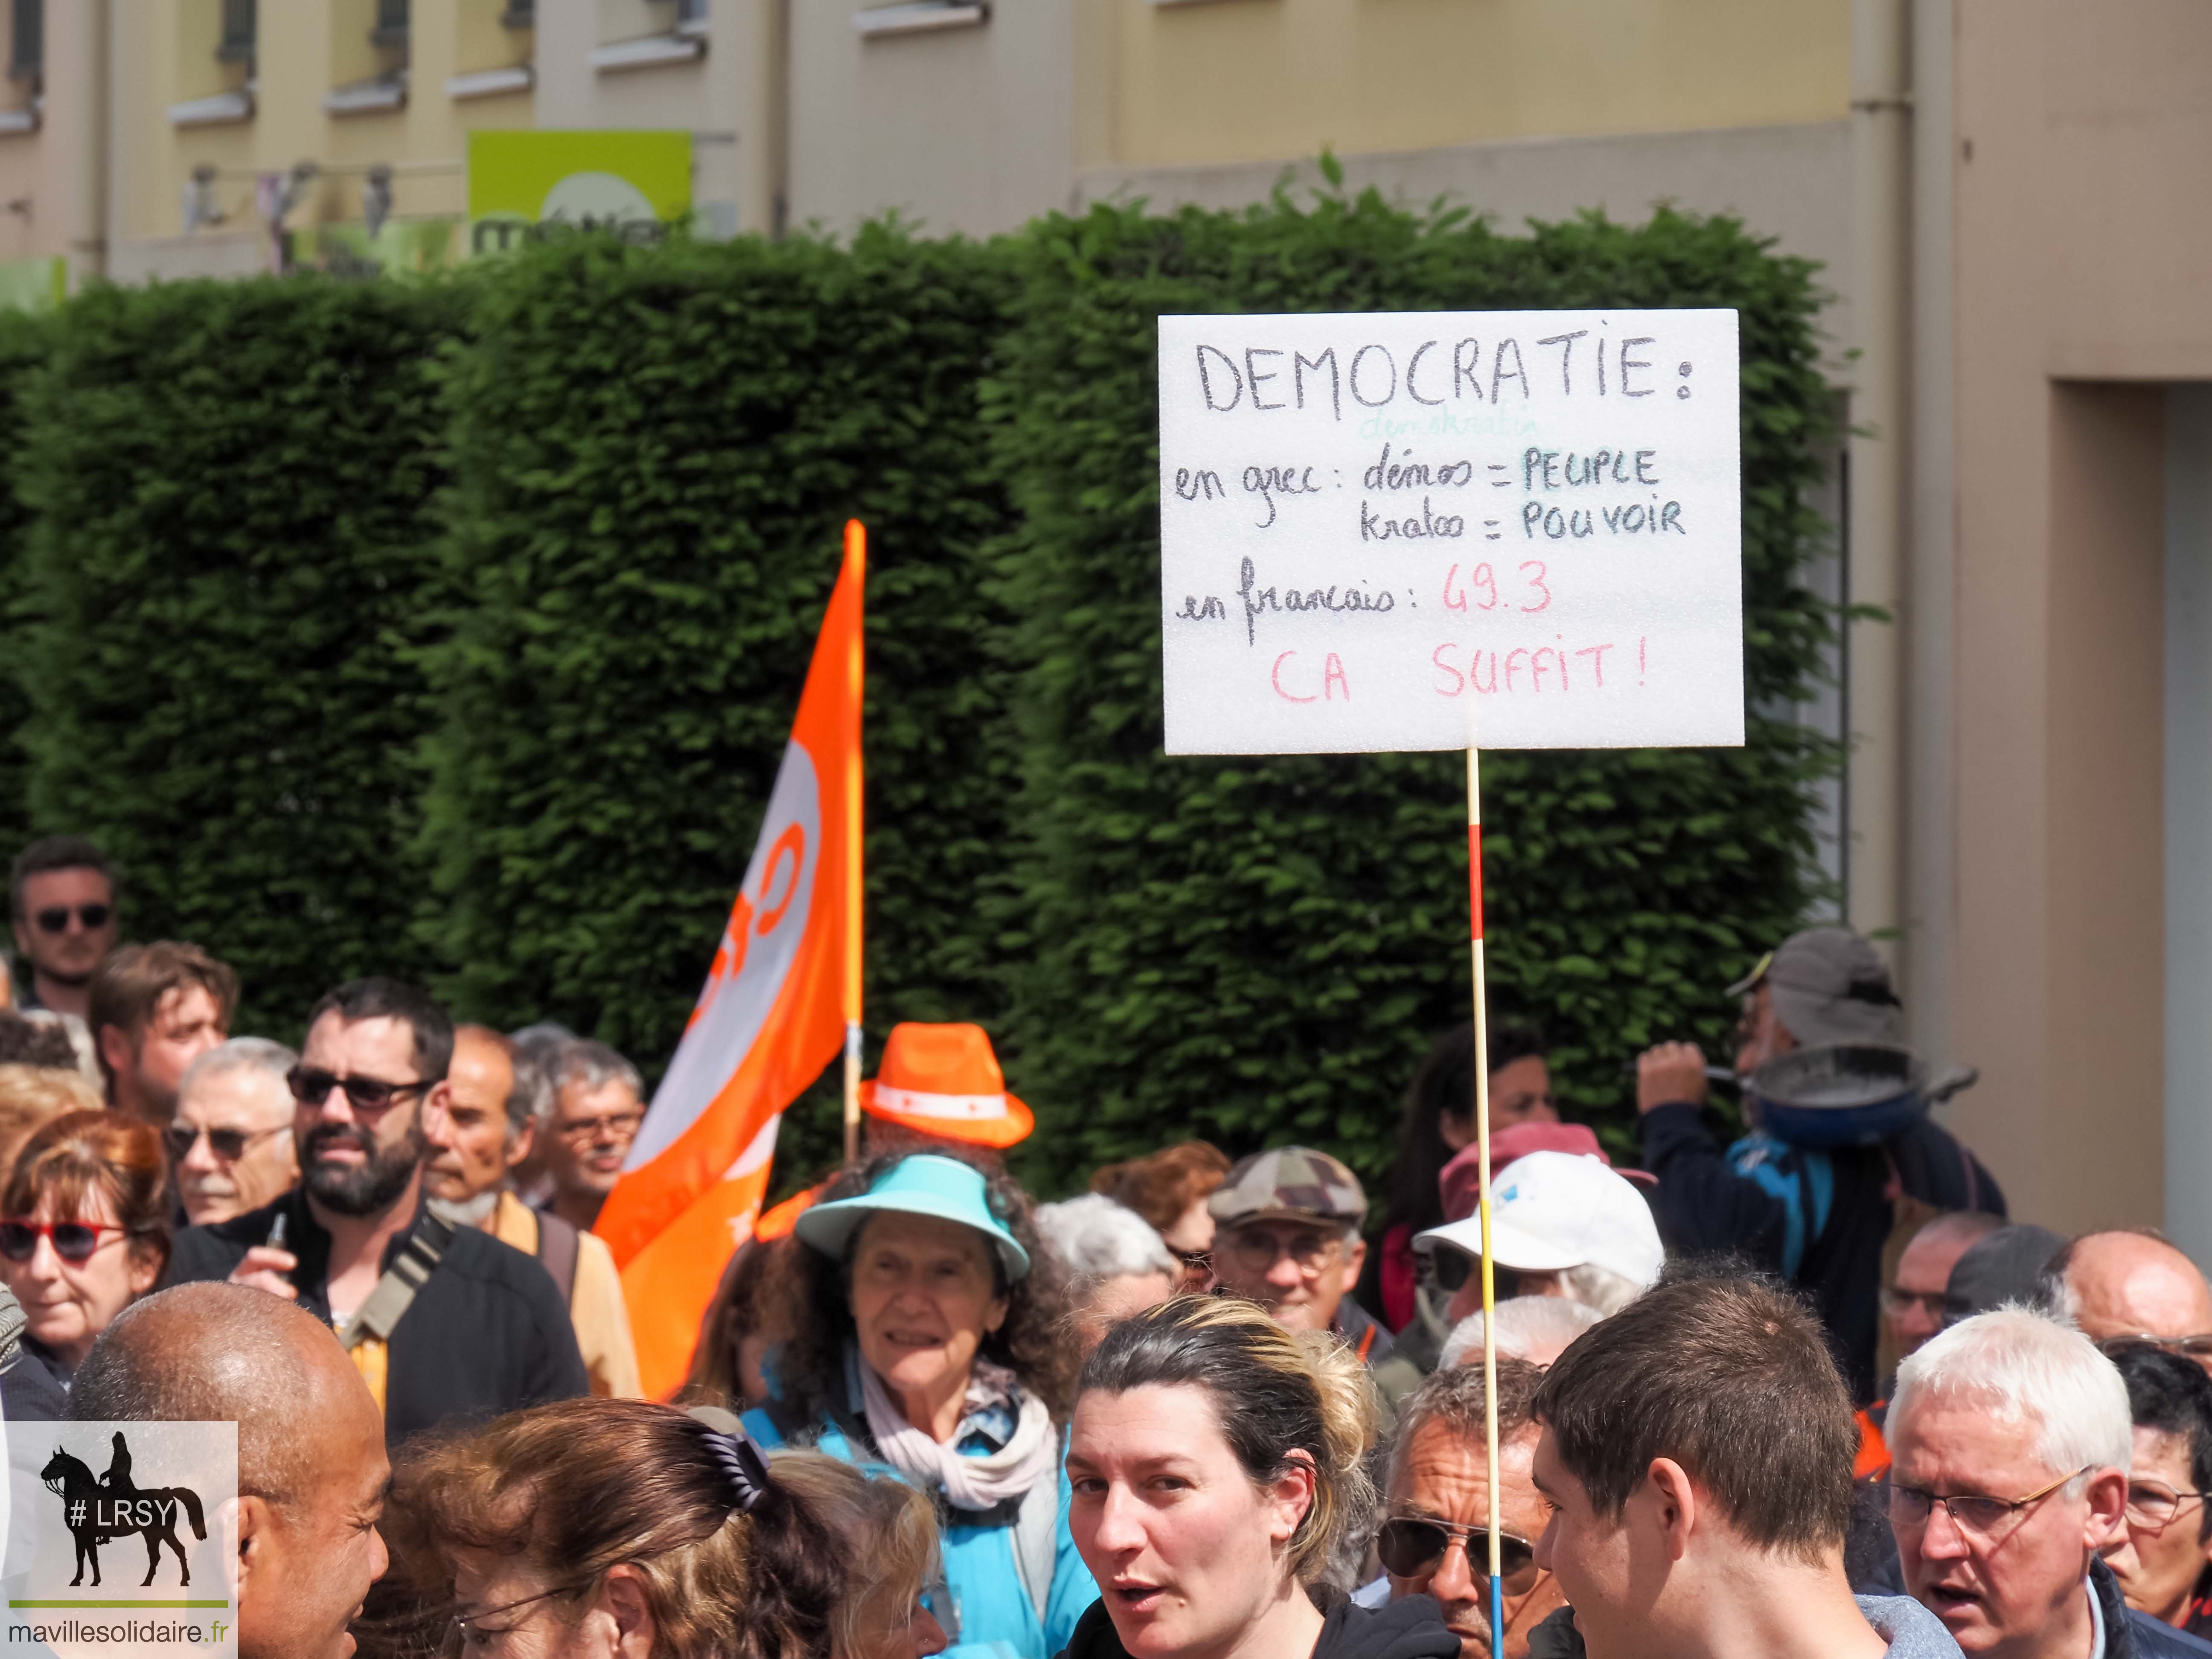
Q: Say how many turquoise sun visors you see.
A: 1